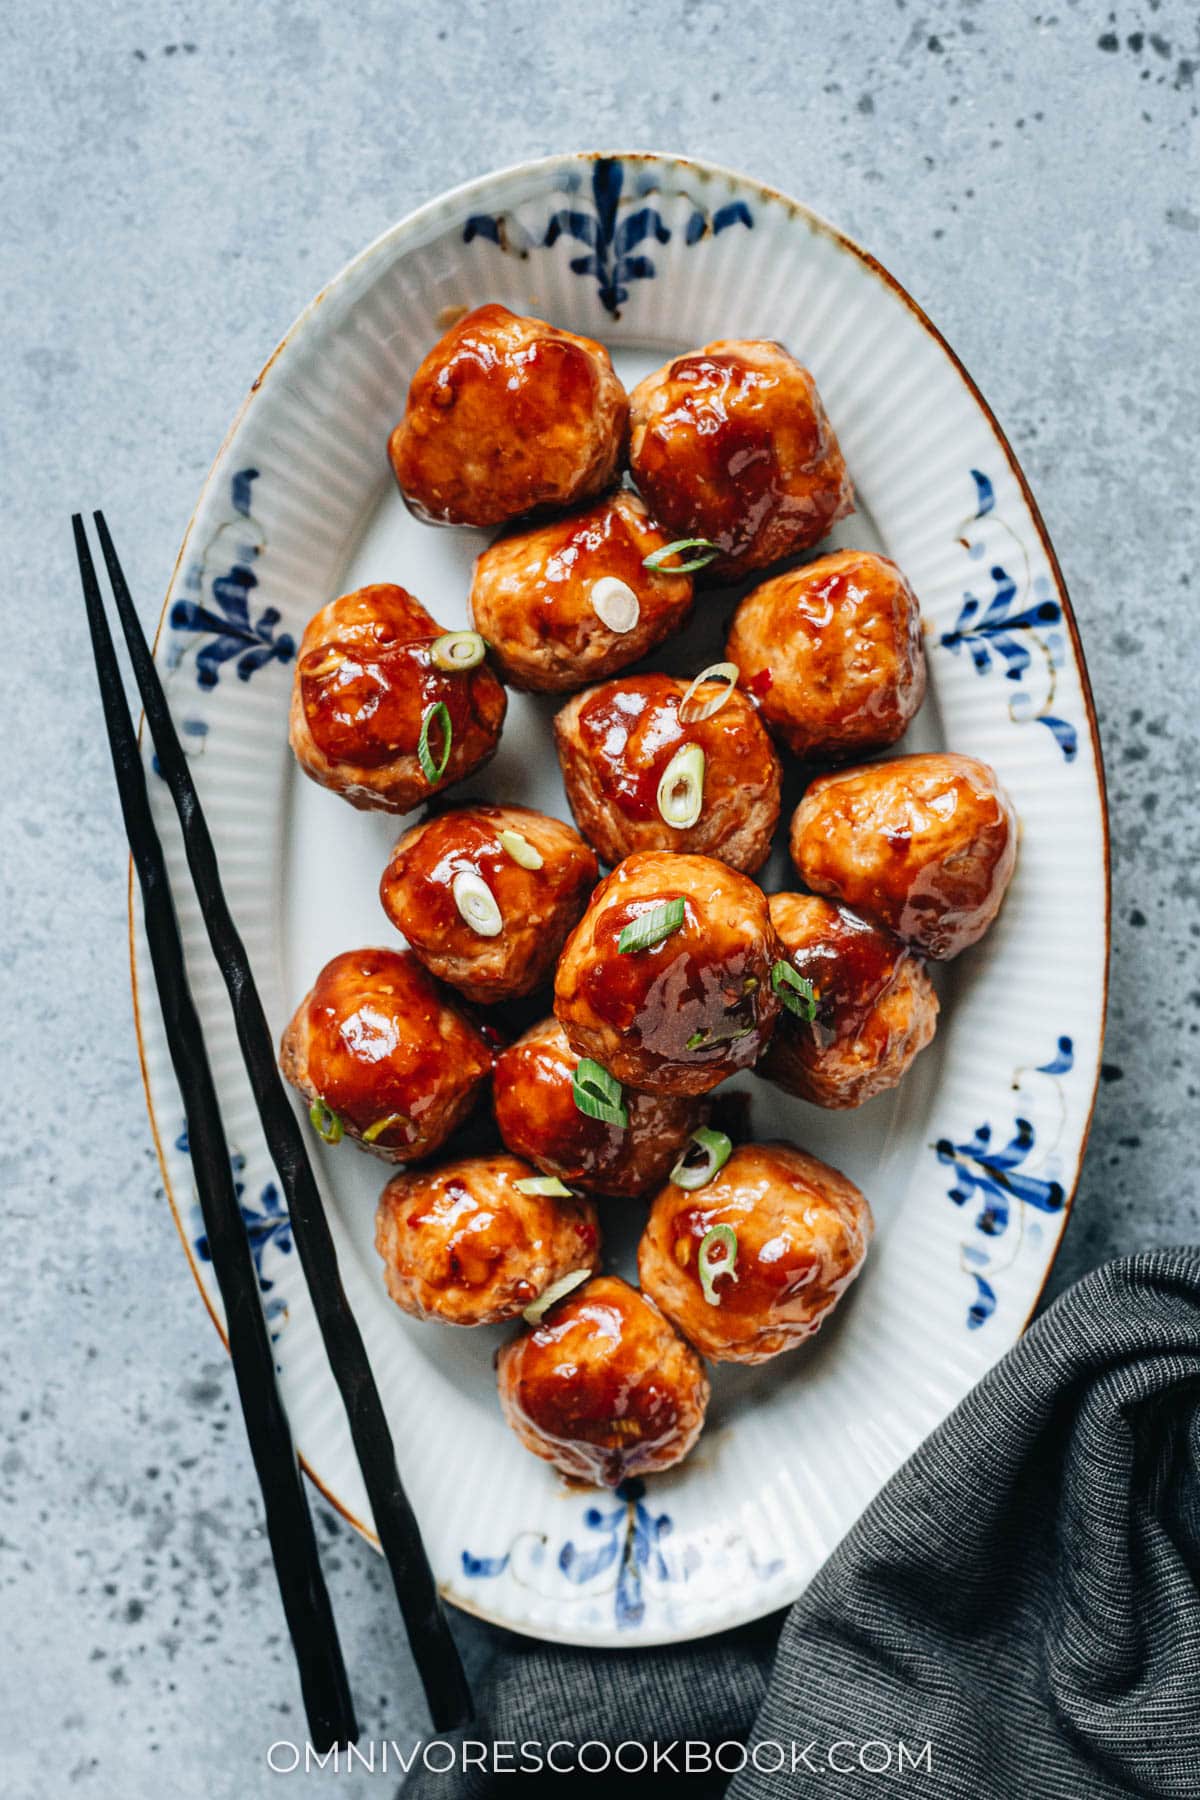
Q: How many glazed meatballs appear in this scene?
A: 15